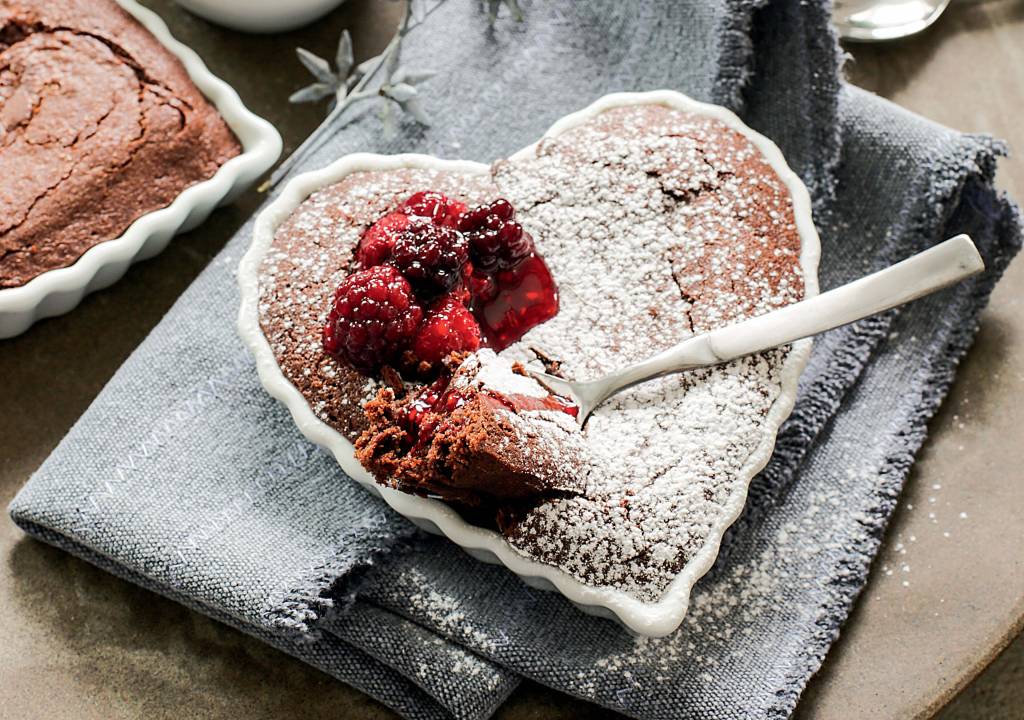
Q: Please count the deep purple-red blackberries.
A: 2